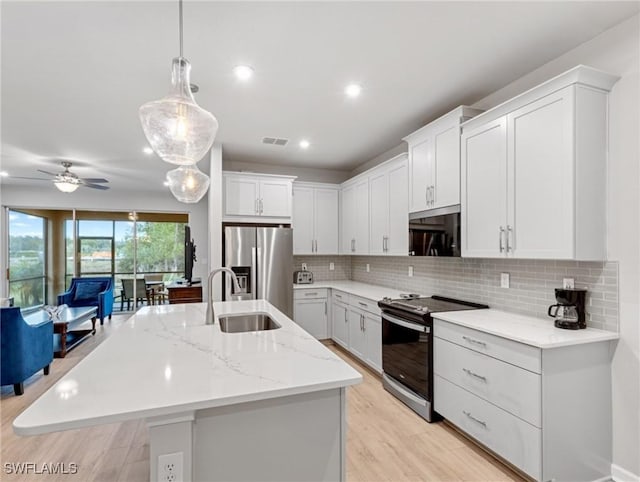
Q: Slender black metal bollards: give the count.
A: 0